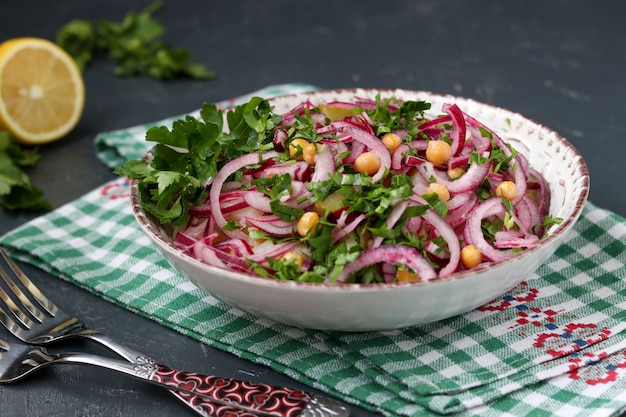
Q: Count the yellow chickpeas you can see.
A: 11